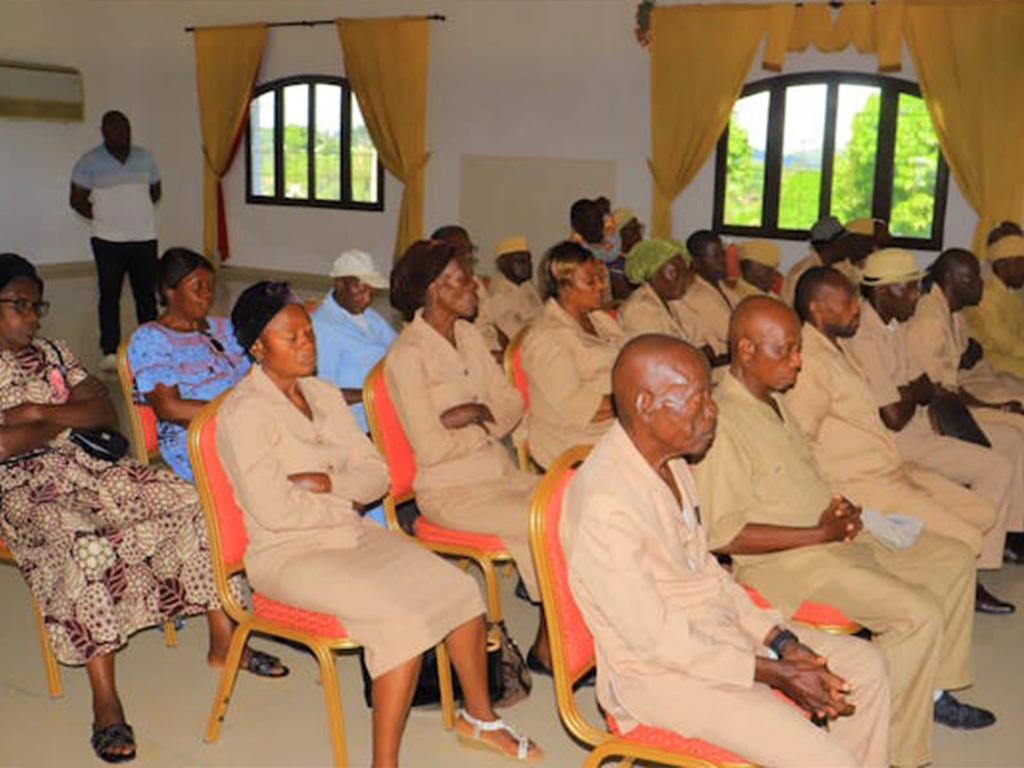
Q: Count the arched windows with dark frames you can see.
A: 2